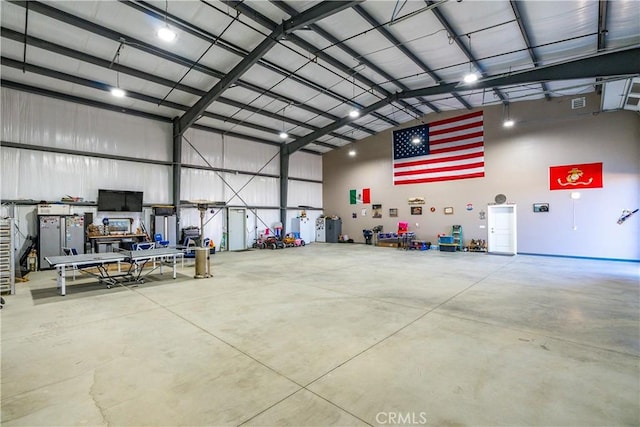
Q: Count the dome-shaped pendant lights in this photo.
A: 8